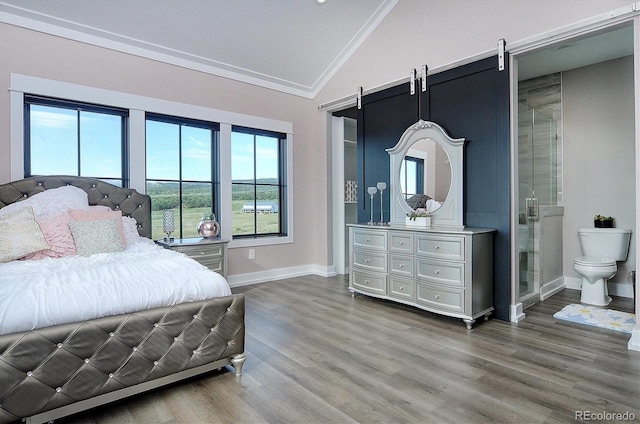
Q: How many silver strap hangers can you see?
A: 4